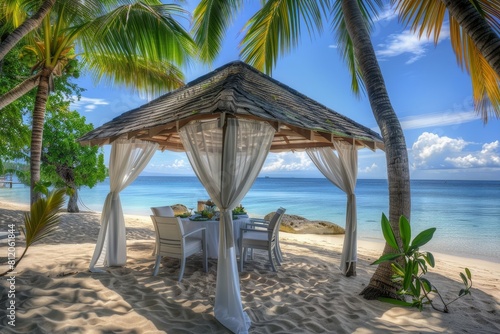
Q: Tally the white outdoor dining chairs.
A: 4